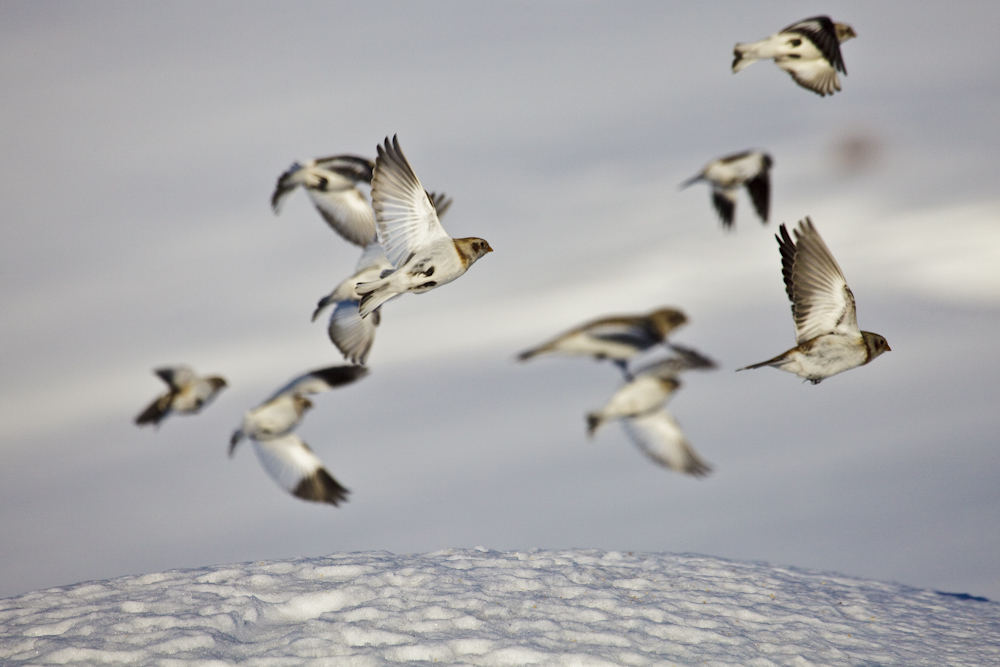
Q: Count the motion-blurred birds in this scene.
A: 8